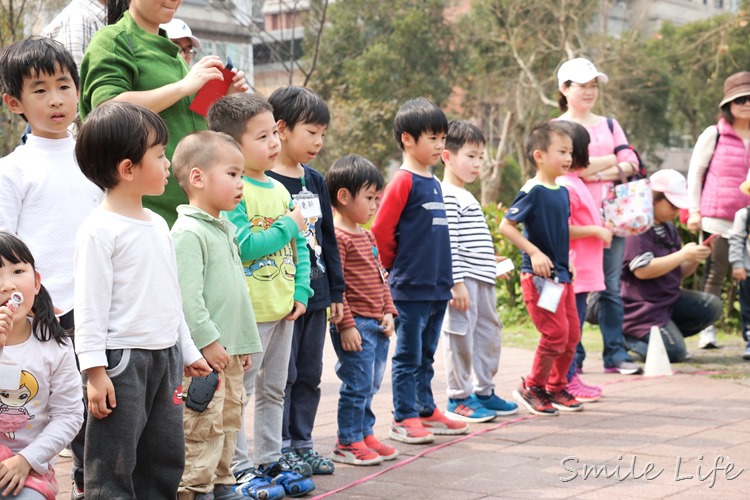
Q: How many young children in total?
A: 12